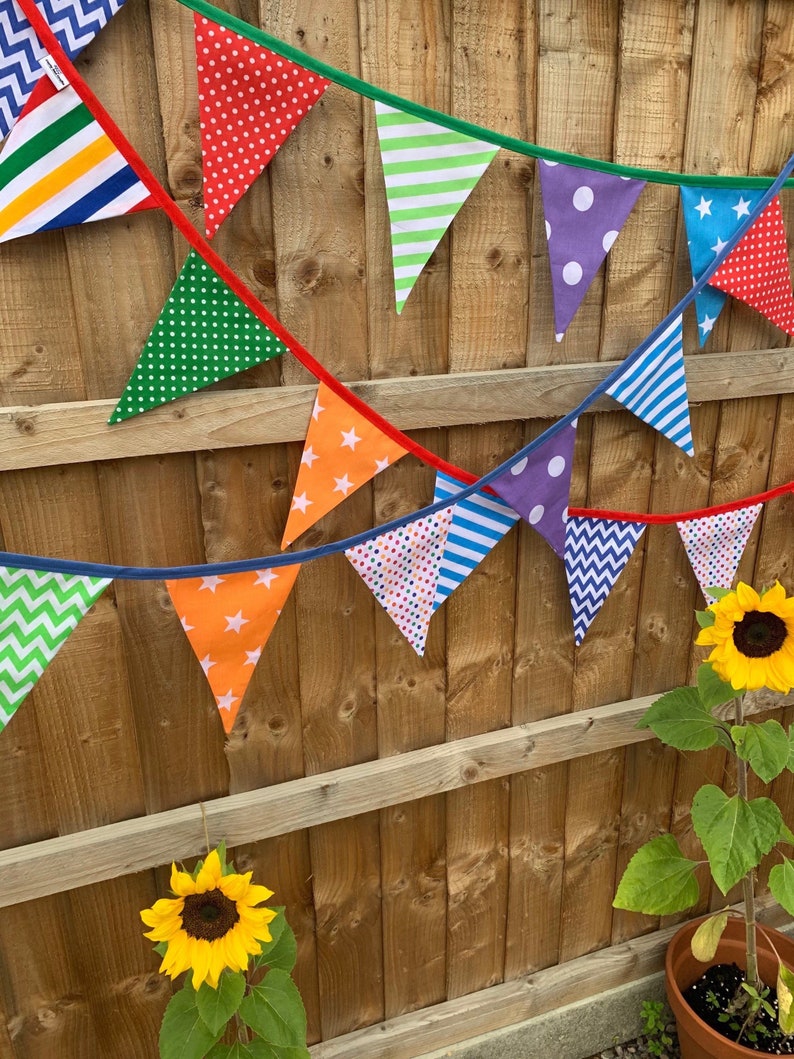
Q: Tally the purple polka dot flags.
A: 2